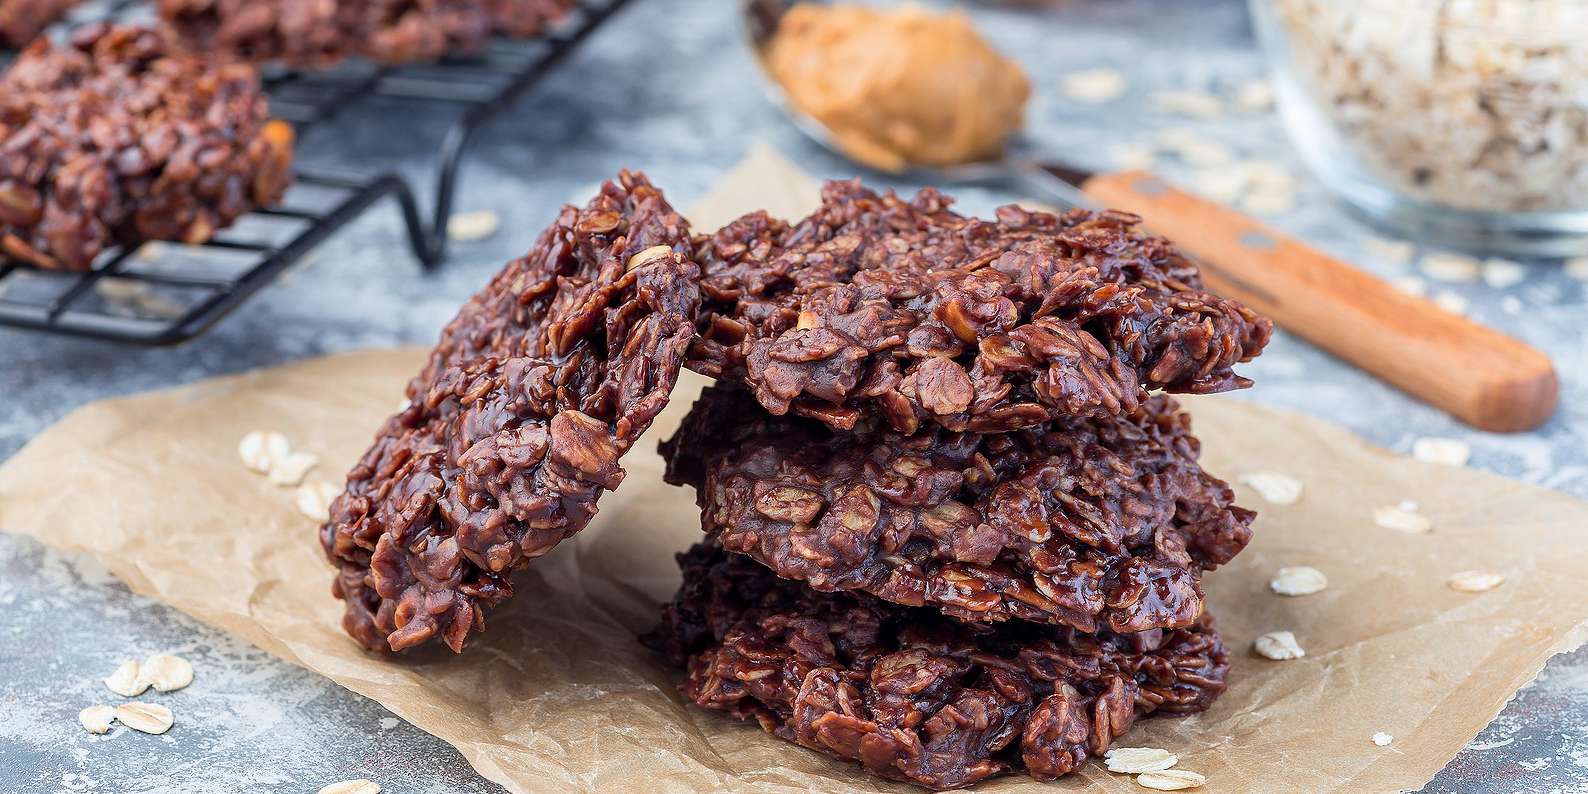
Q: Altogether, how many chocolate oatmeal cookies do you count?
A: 7